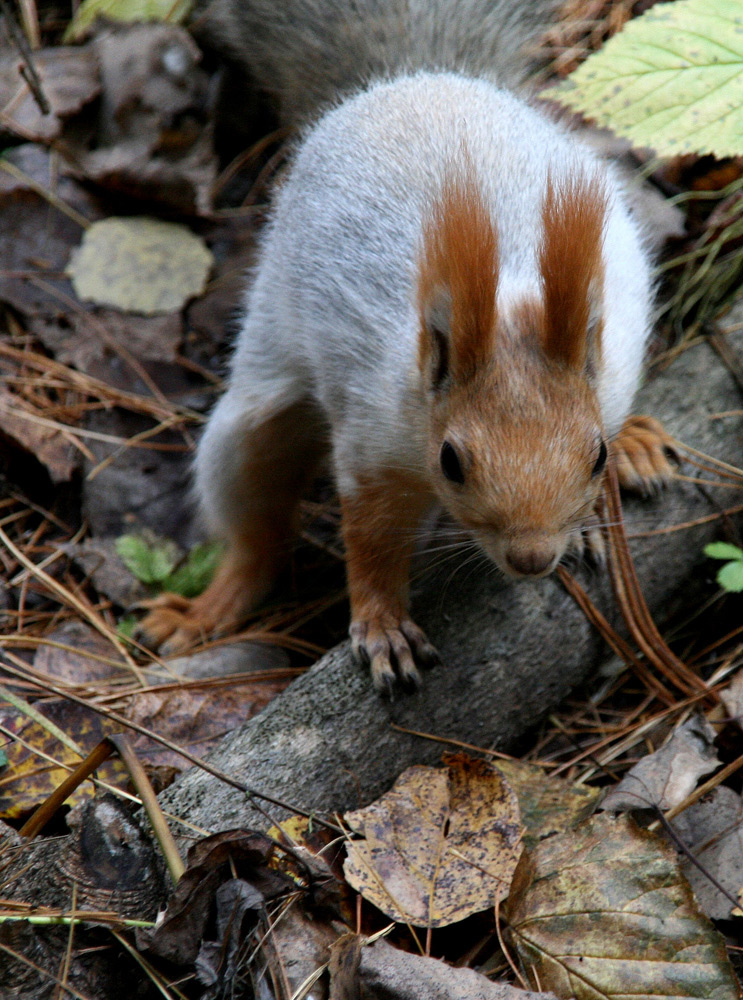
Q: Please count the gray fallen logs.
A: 1